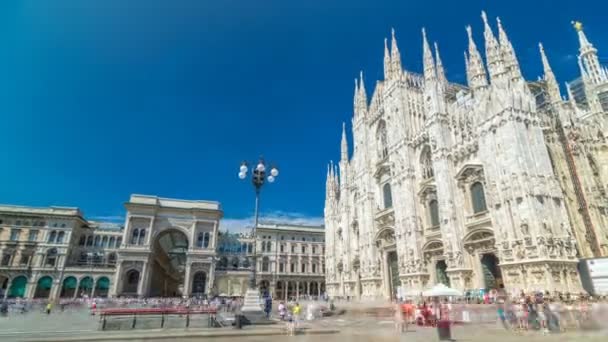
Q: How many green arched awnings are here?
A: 5